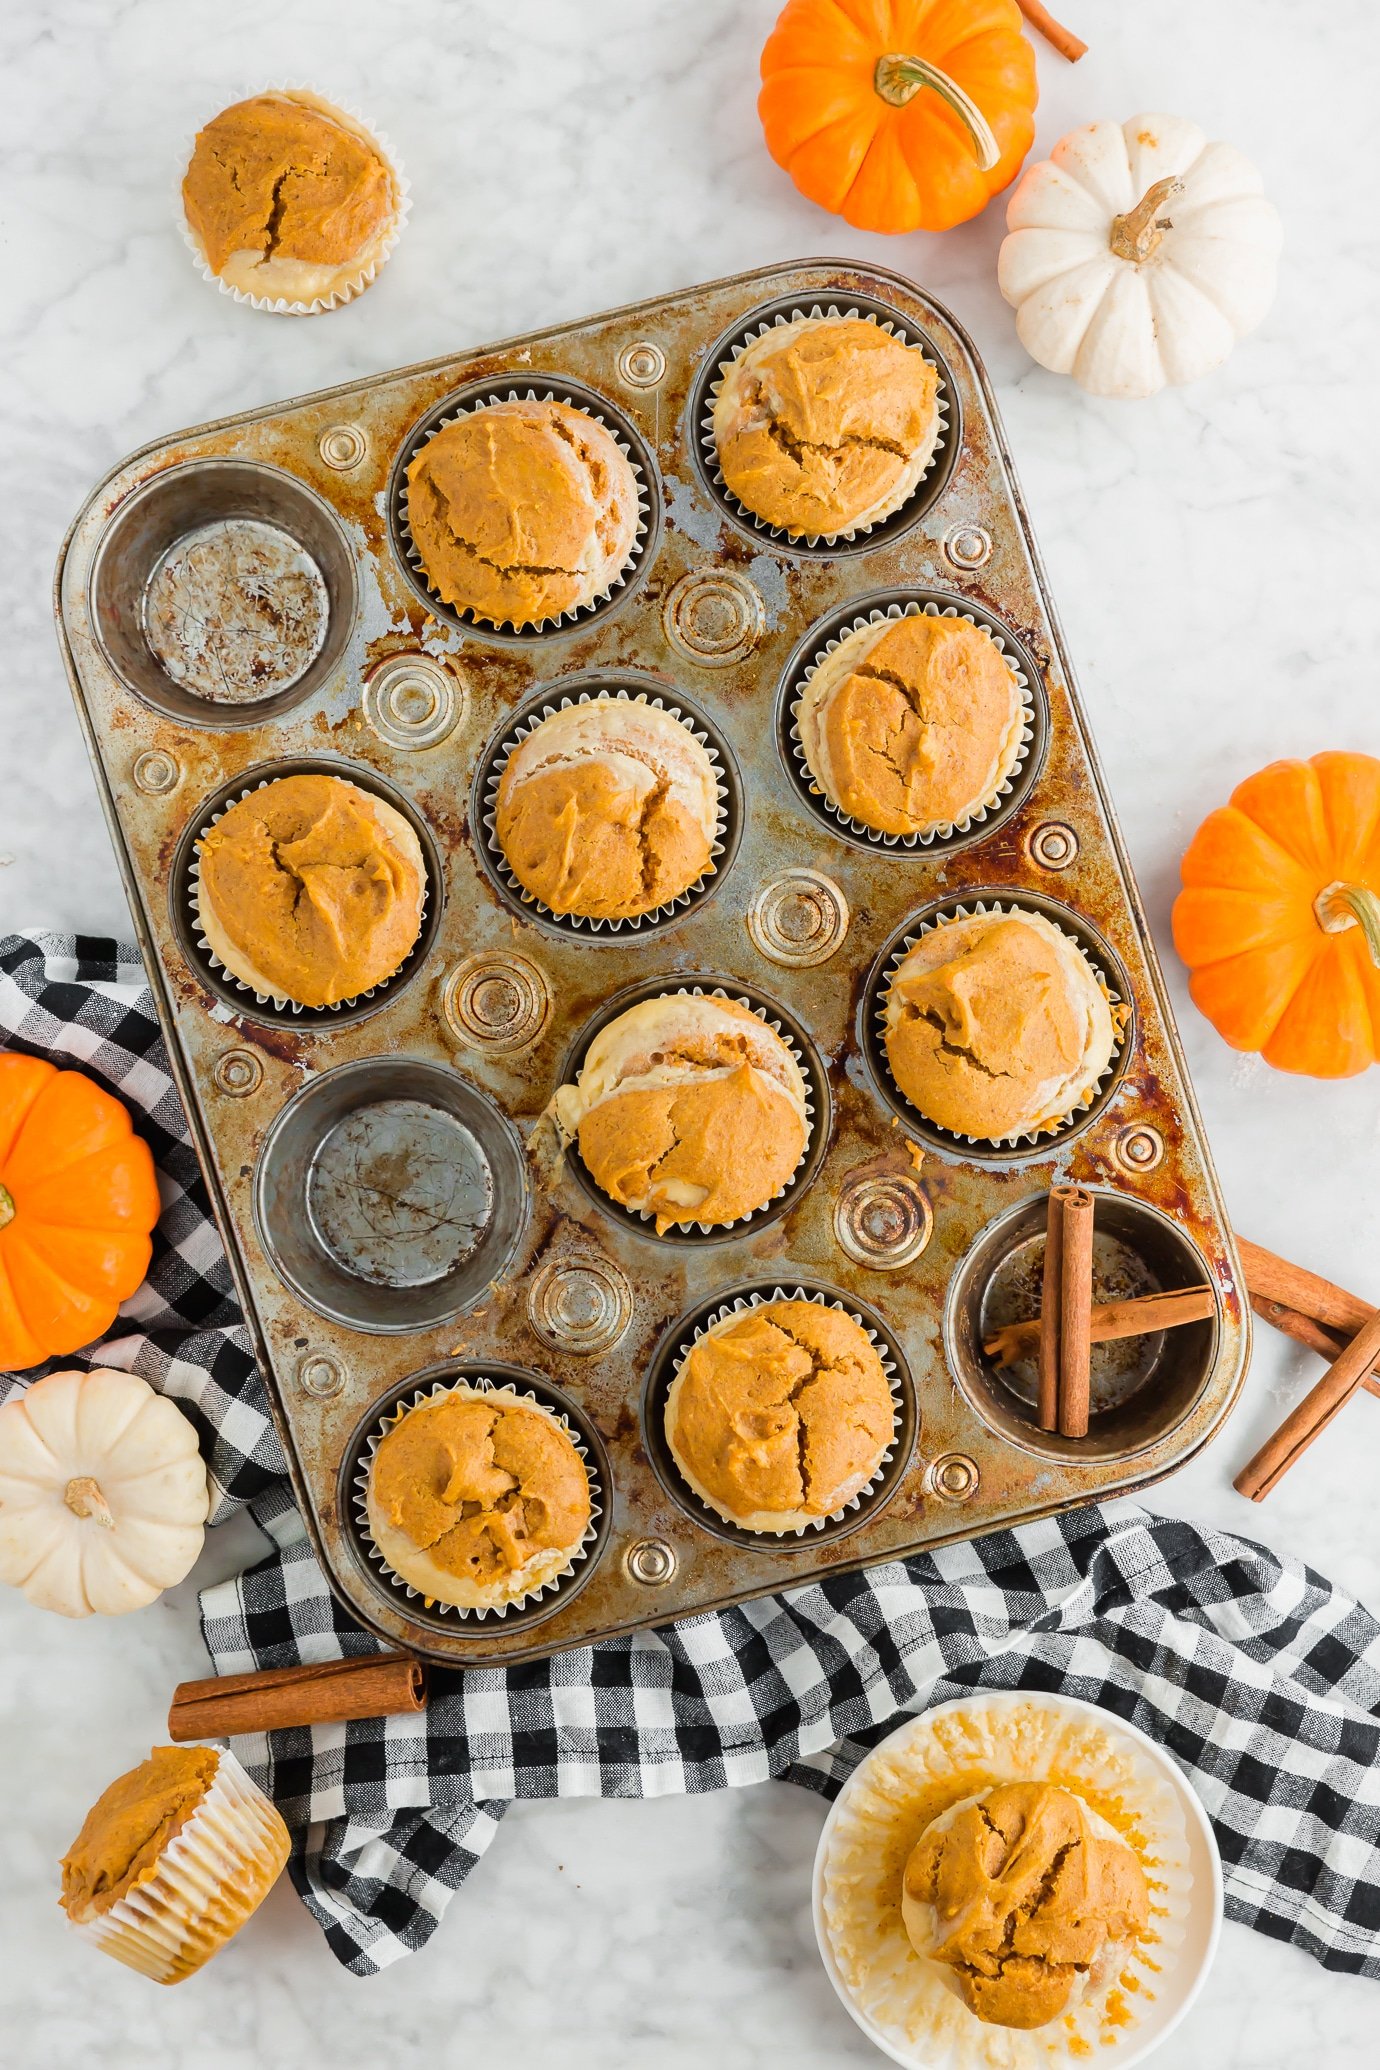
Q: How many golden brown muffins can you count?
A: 12